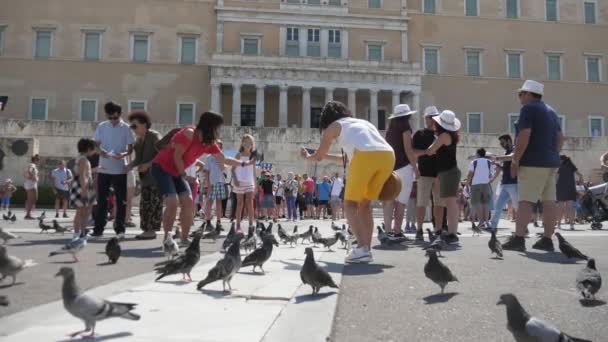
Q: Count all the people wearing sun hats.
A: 4